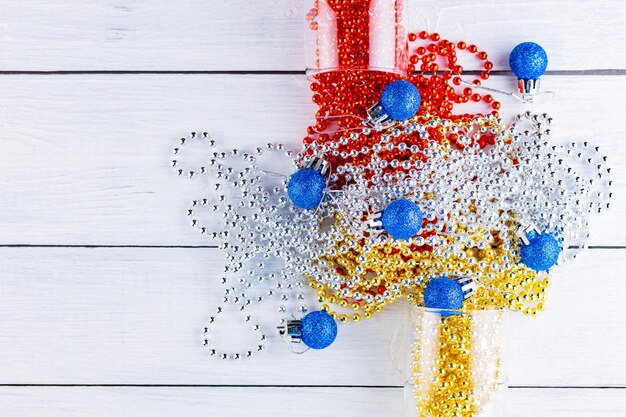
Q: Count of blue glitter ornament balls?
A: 7